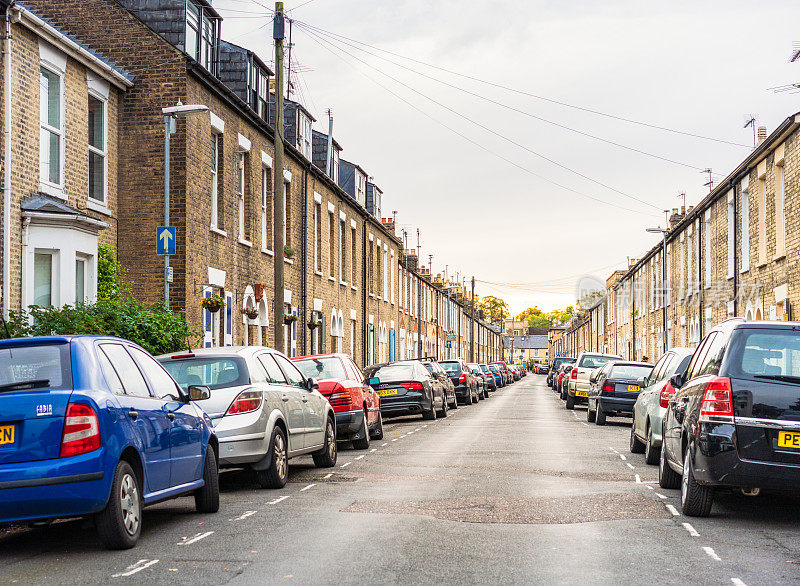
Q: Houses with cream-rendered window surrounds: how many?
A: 1